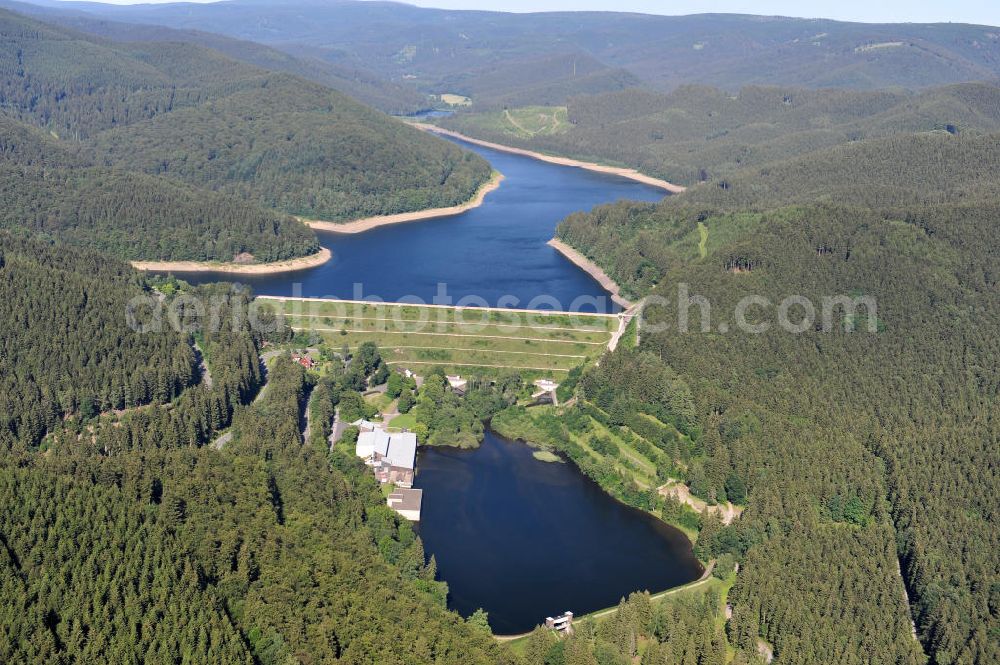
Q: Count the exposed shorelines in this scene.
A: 4